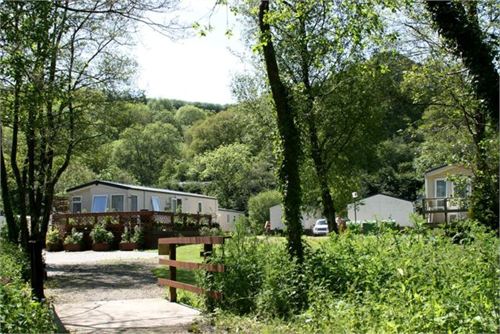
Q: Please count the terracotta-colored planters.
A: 3